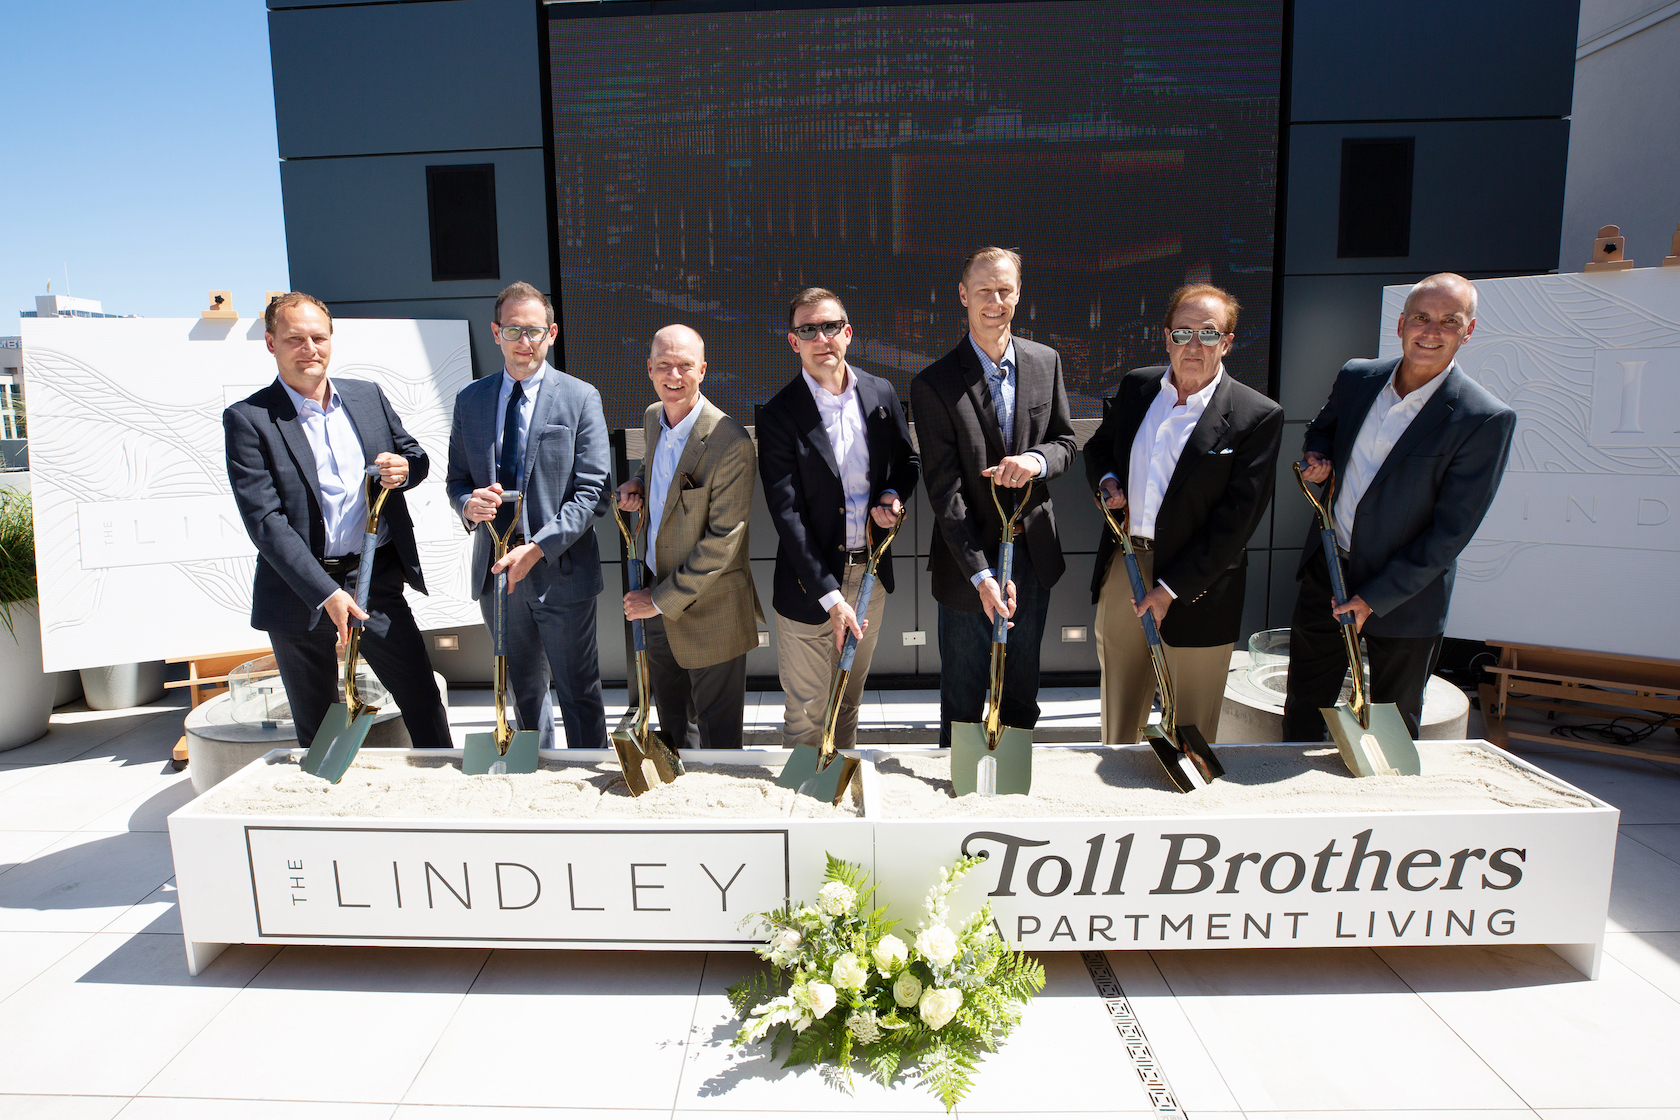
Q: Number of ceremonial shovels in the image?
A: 7